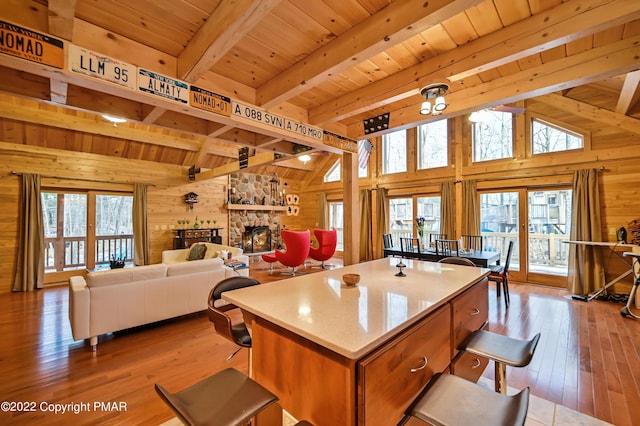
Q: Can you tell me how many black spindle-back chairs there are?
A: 6